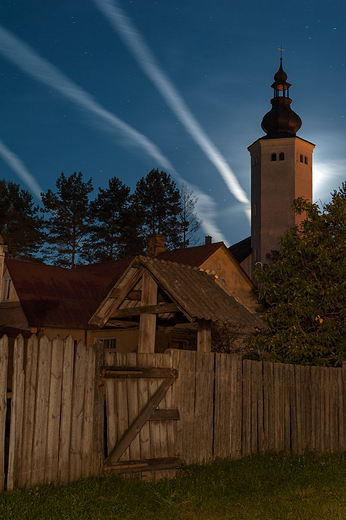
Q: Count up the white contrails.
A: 3